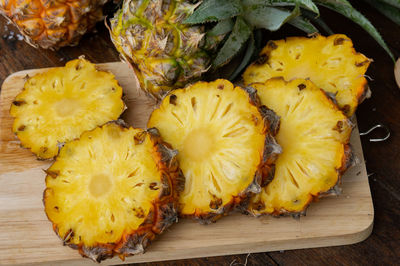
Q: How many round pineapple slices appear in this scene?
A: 5